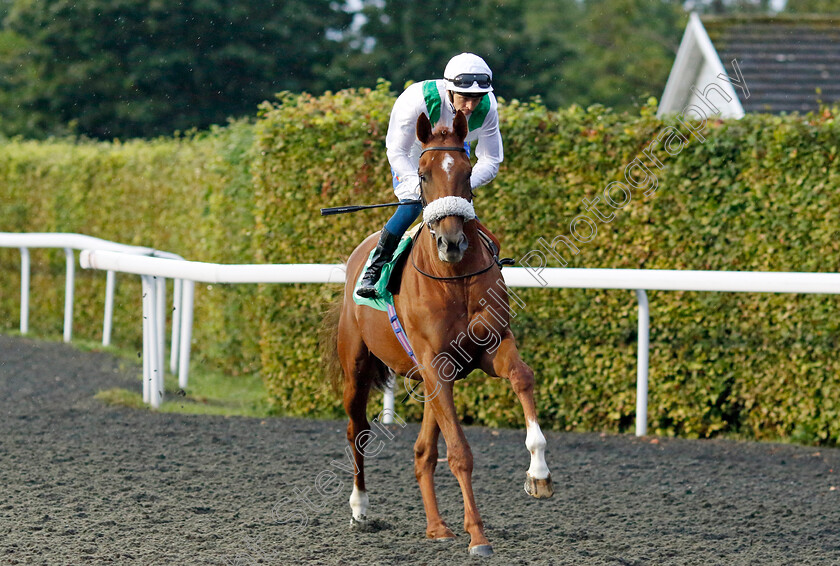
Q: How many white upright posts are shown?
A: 10